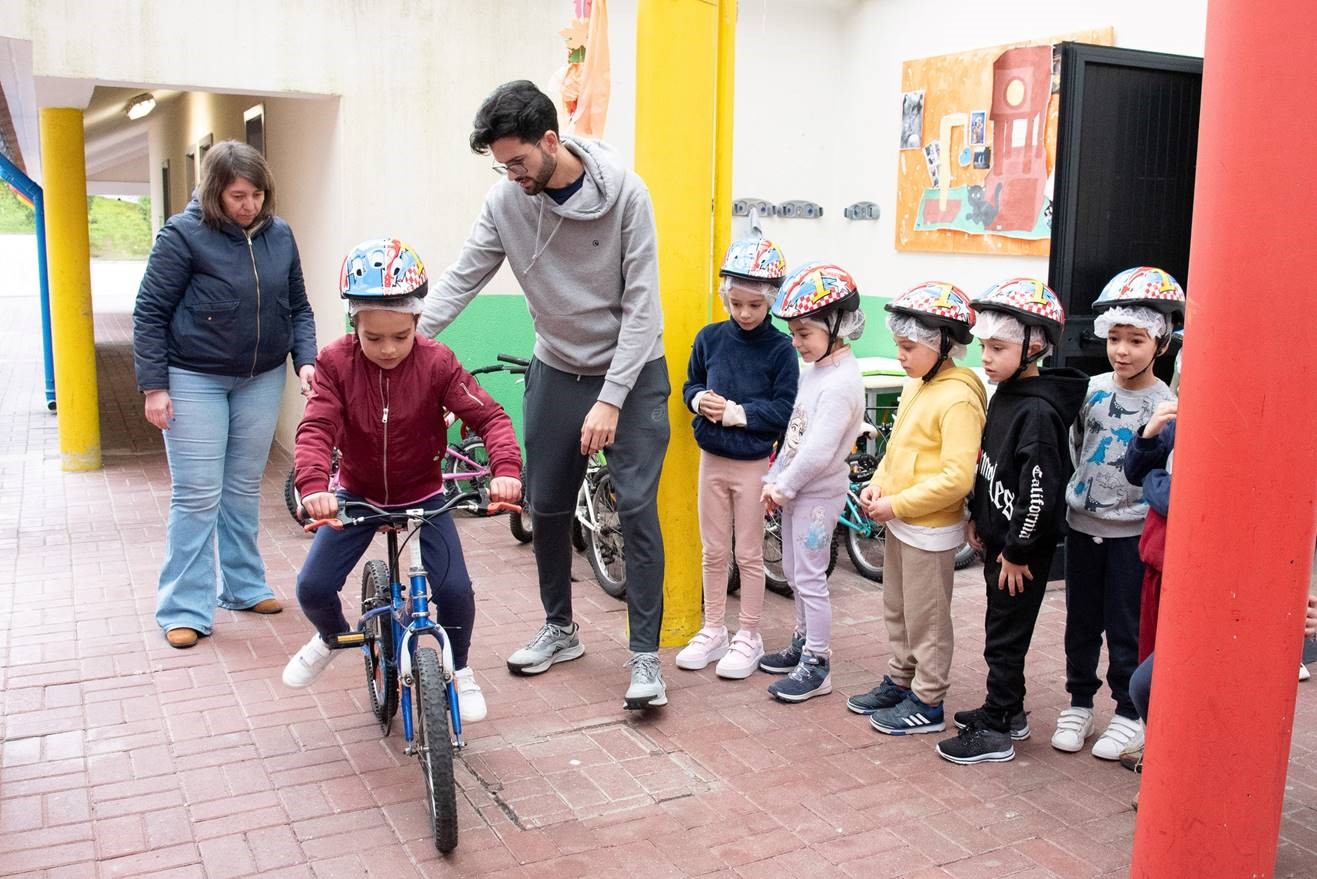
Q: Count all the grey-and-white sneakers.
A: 2